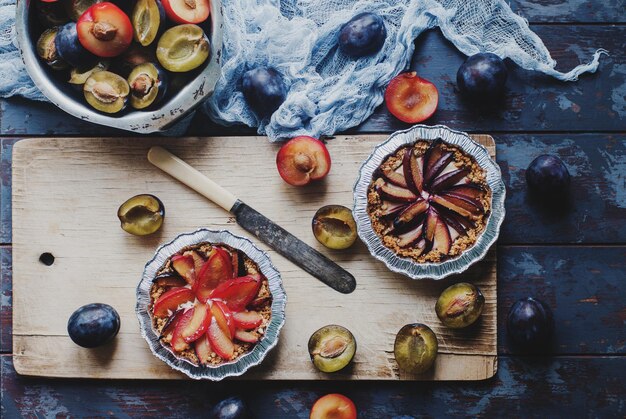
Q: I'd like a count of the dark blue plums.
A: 8